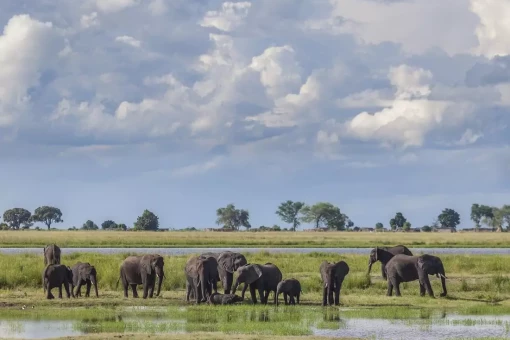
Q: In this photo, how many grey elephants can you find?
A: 12